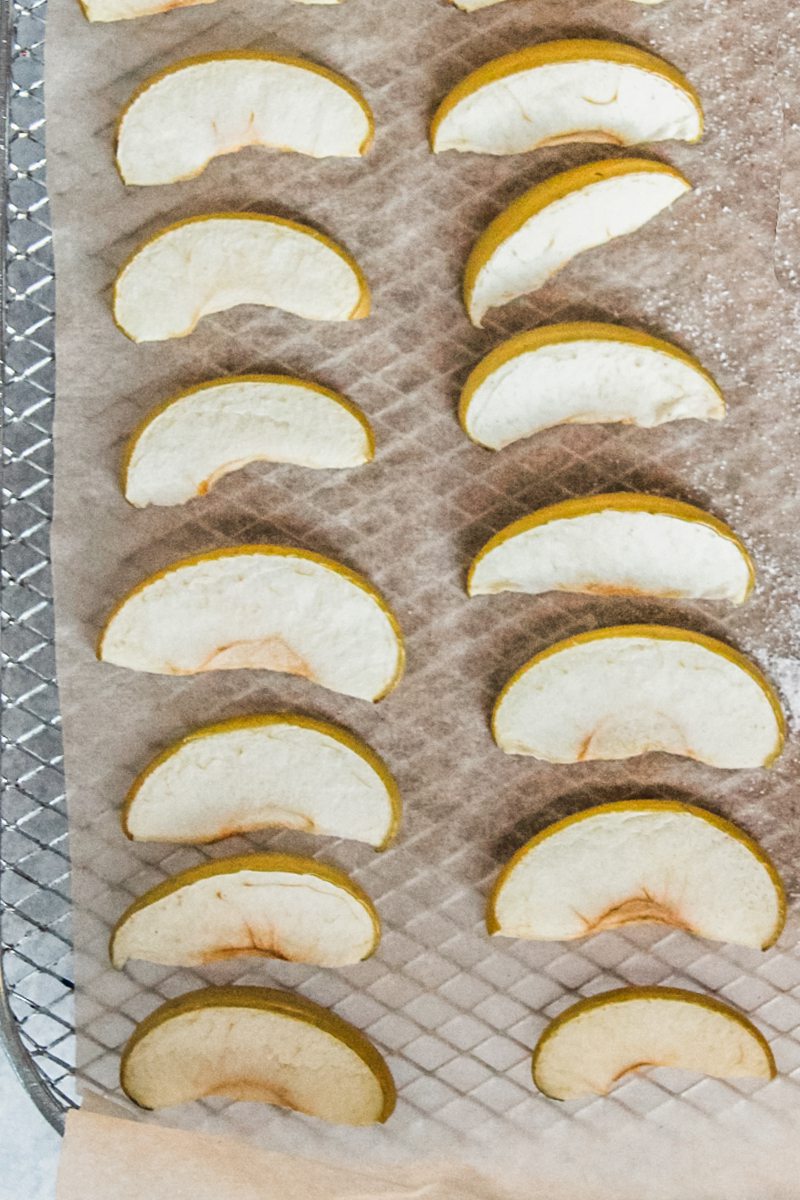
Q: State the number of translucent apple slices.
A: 0